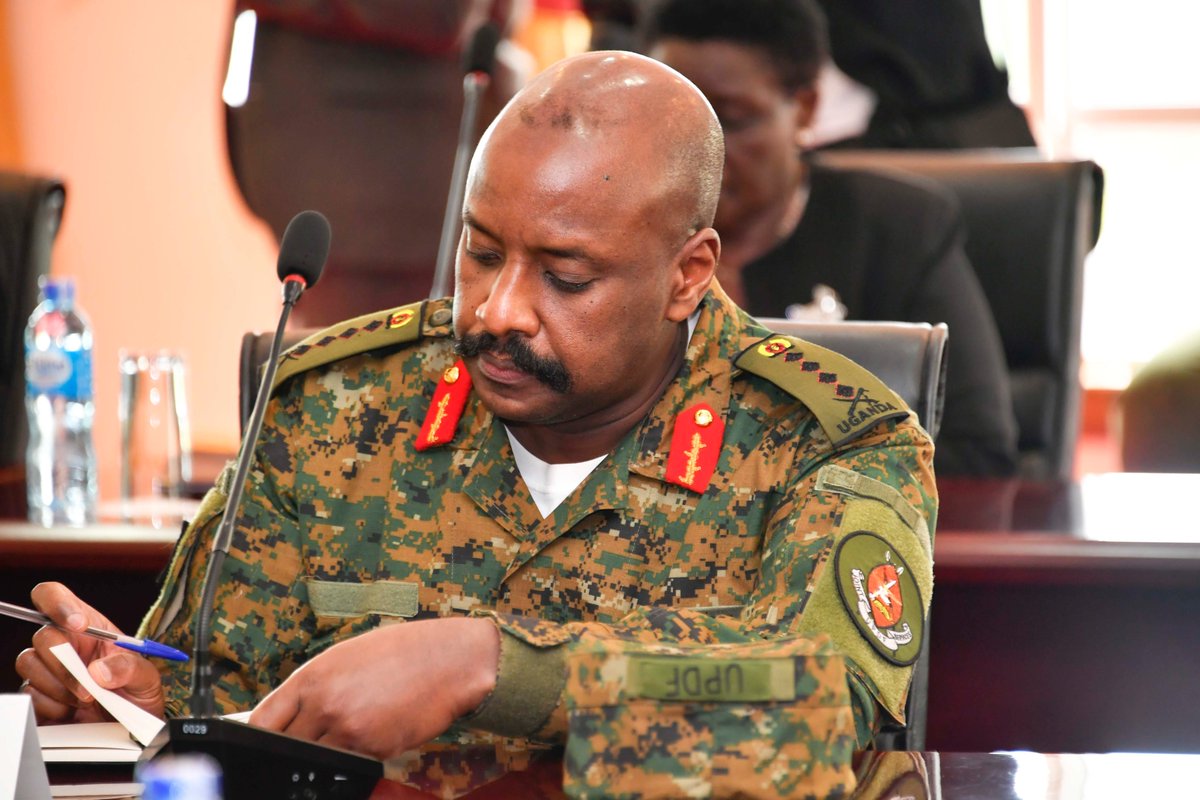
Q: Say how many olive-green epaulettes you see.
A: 2